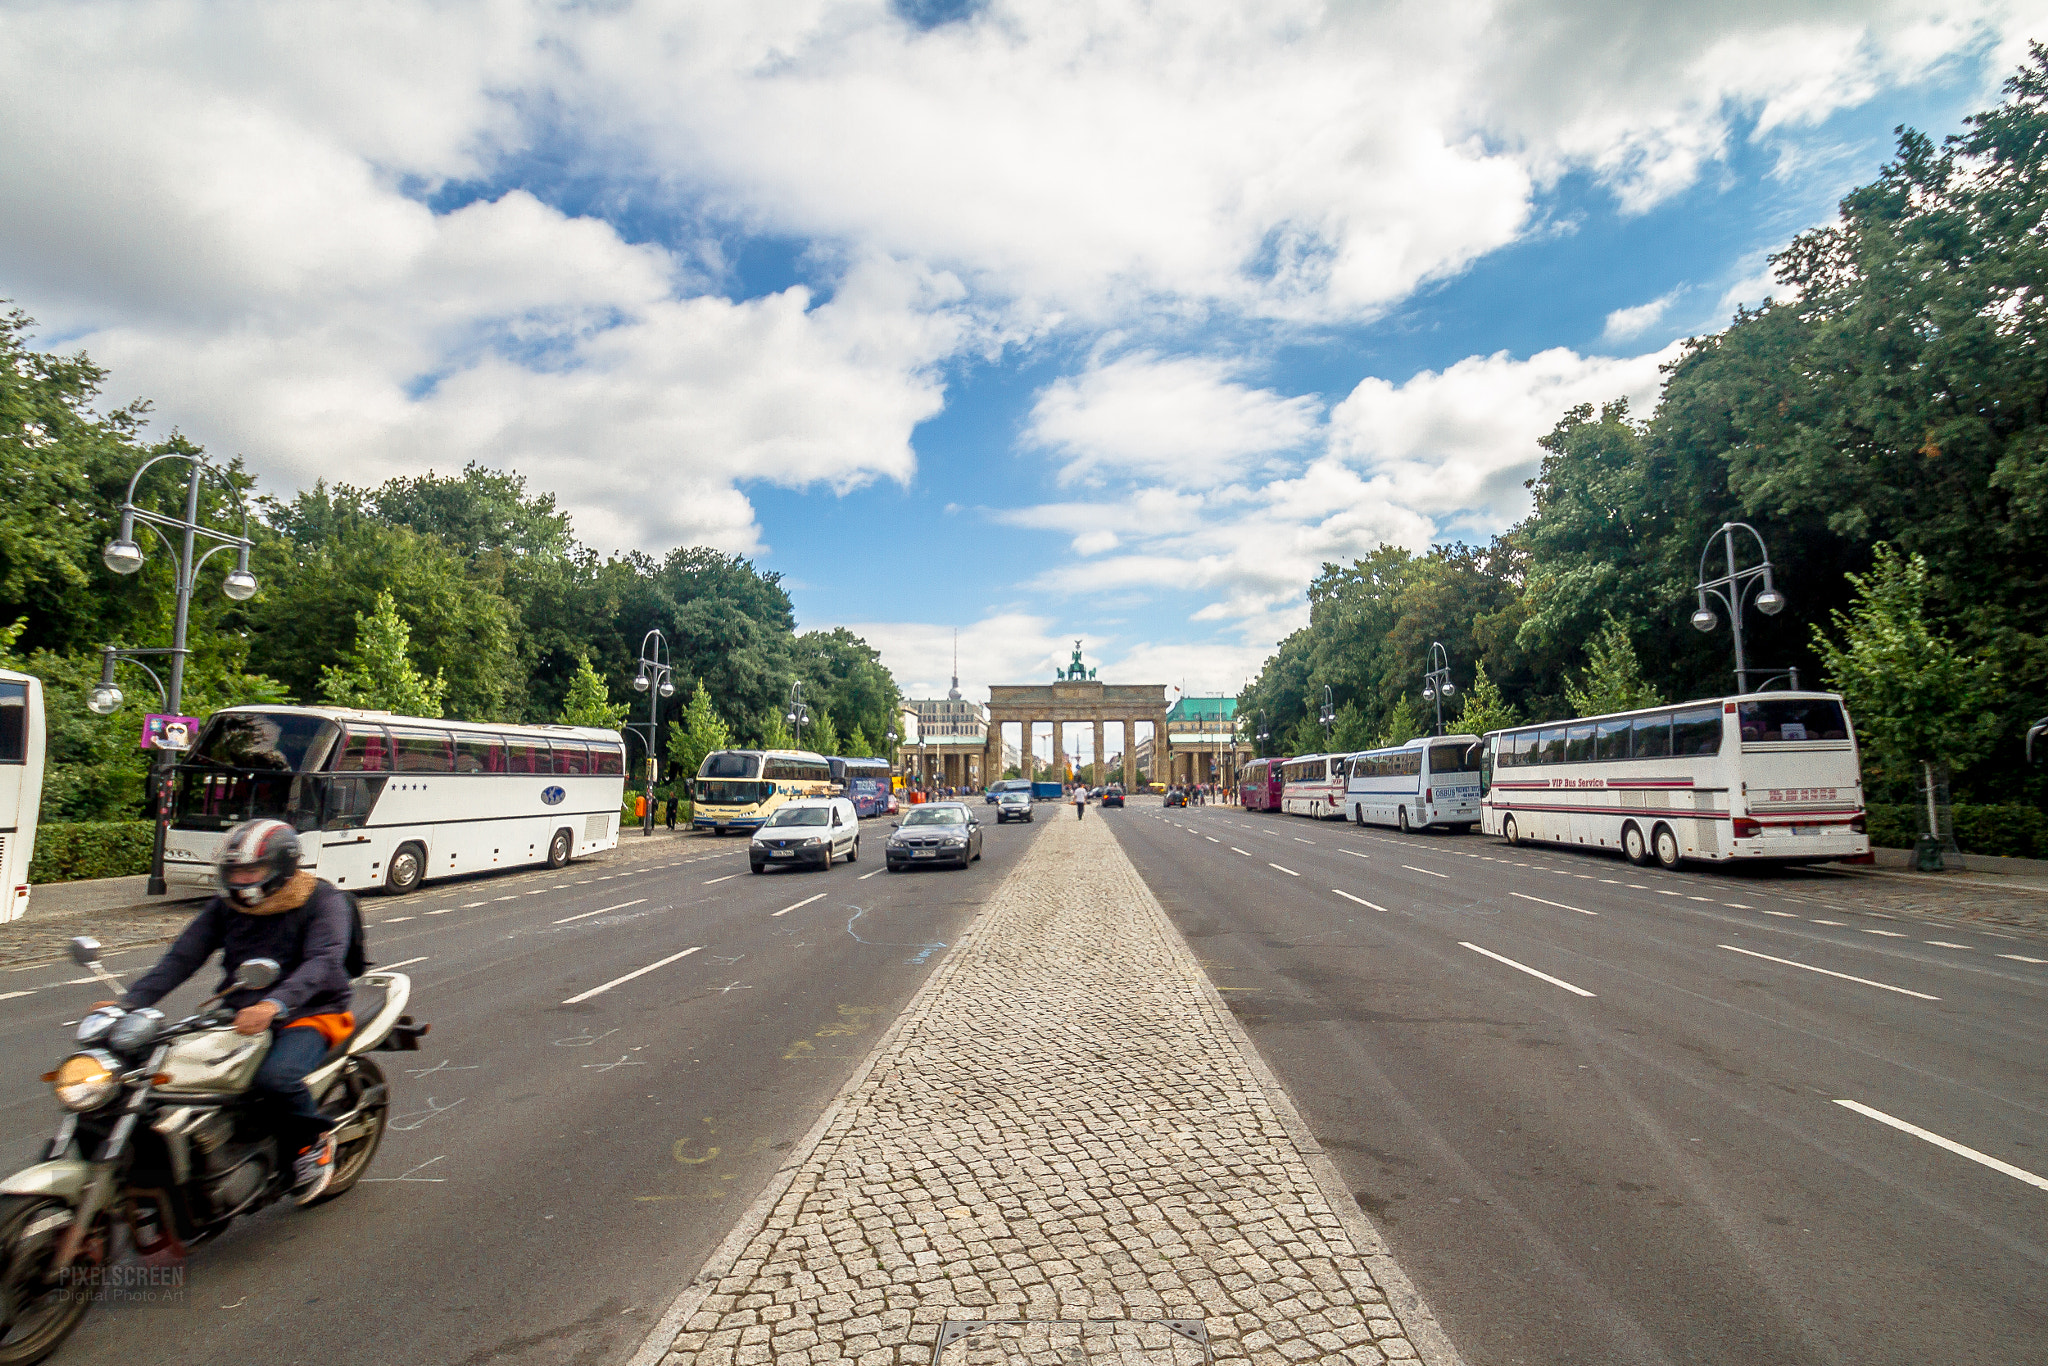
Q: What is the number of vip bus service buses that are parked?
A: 2